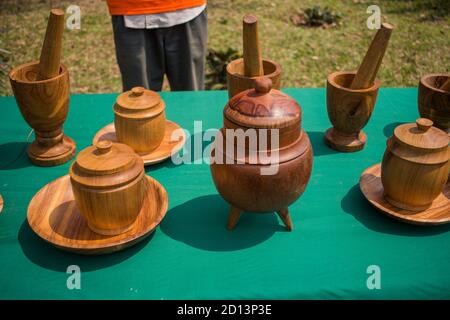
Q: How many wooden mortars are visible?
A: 4